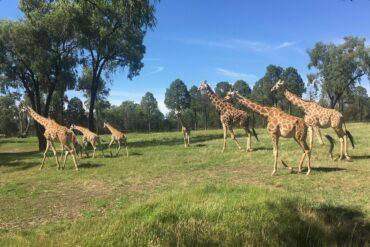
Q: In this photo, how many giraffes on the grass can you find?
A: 7